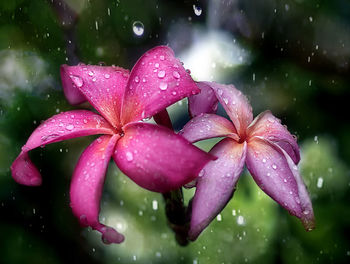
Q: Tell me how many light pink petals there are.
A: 5